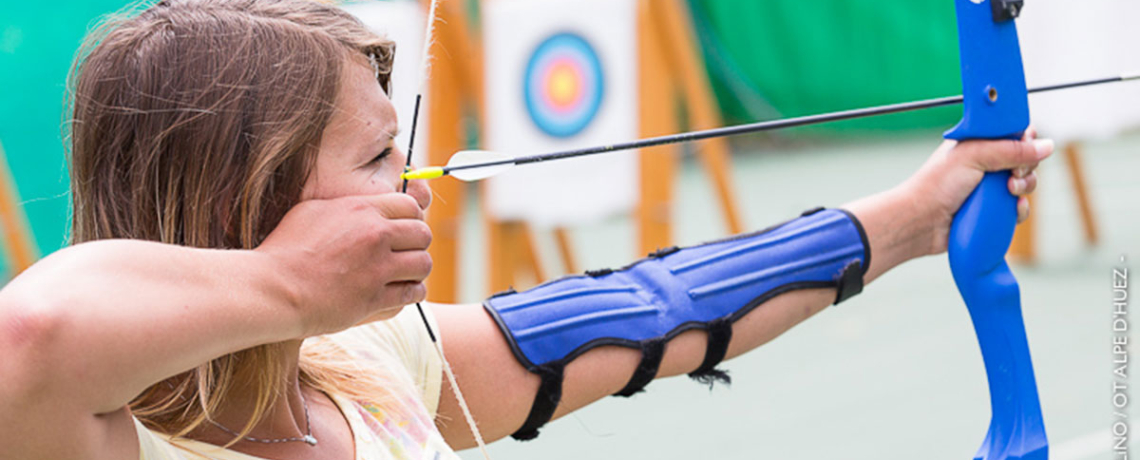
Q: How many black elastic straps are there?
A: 4